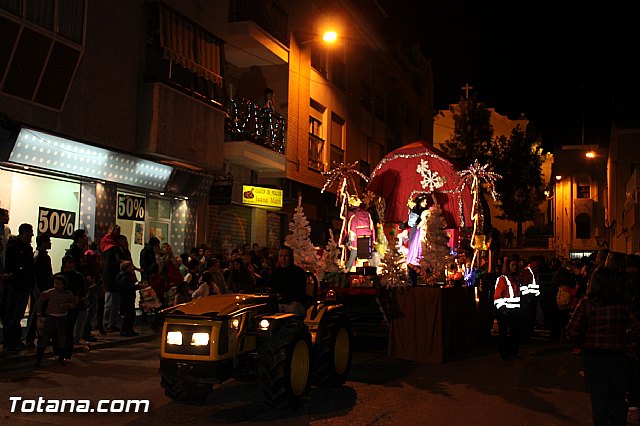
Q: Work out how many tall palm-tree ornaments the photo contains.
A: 2